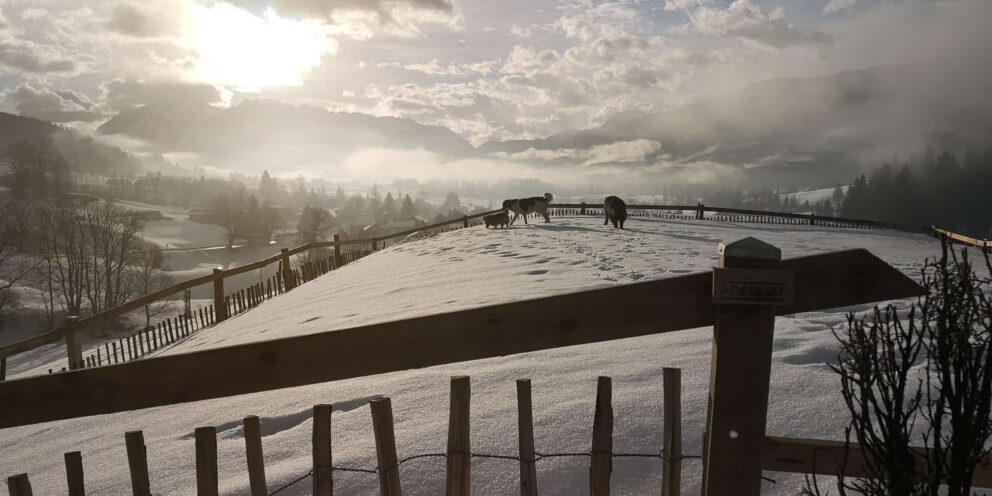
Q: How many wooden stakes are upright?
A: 11